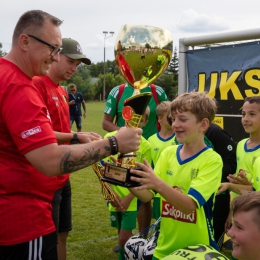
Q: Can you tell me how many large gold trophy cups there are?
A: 1